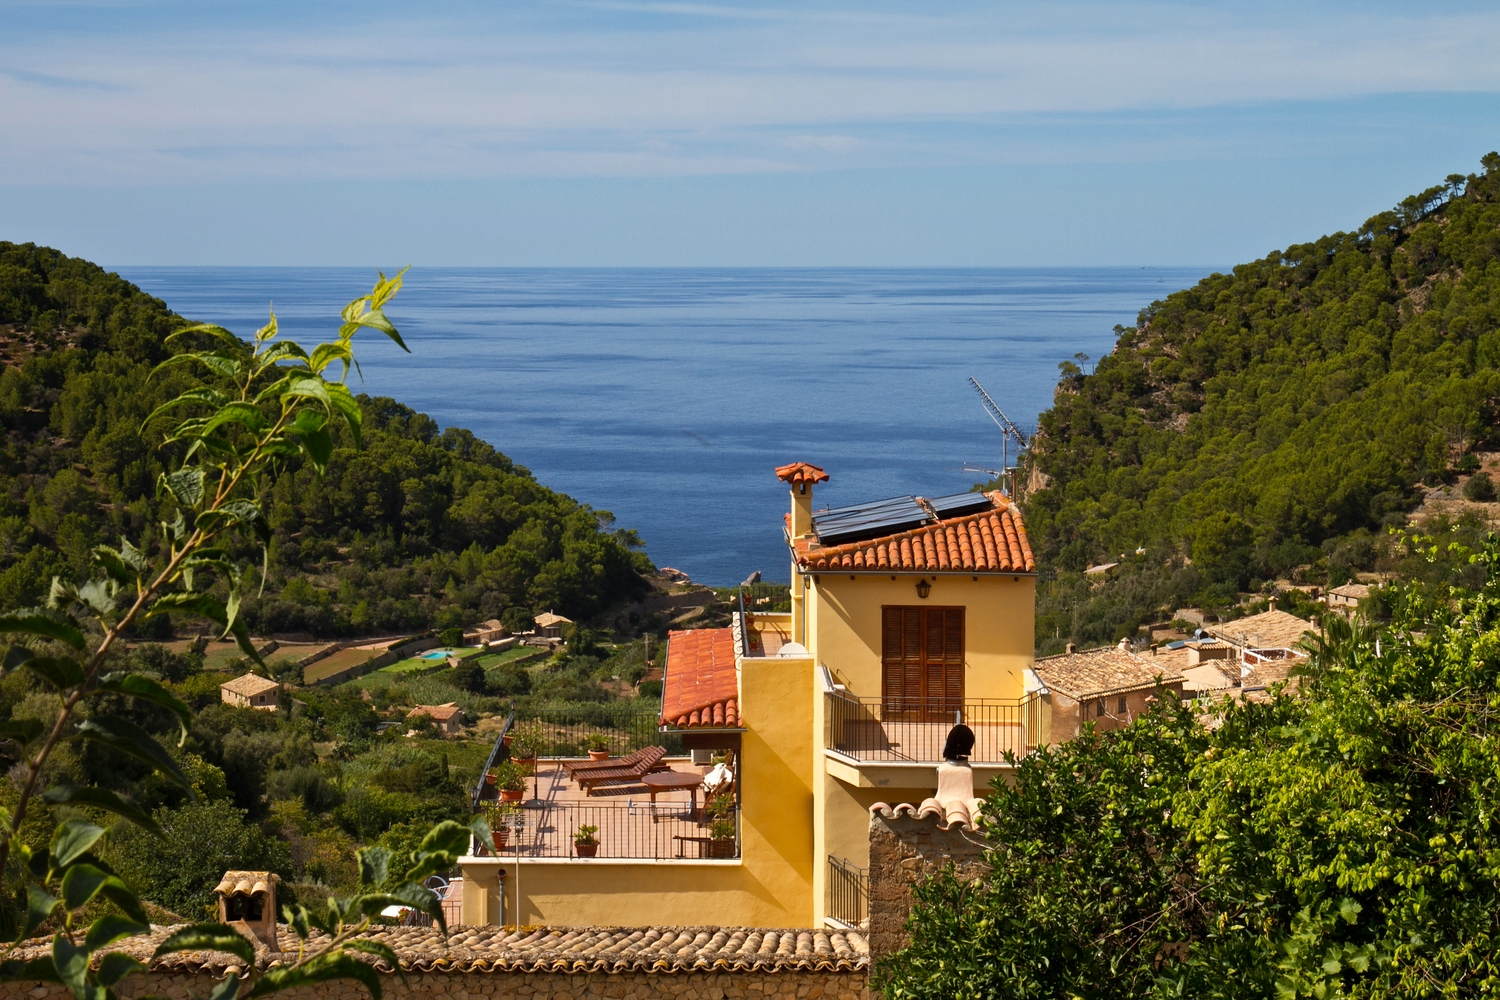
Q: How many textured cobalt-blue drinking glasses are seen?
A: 0